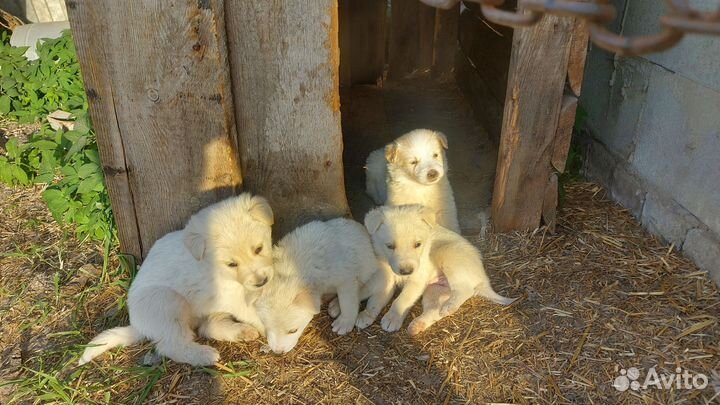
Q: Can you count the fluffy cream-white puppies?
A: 4